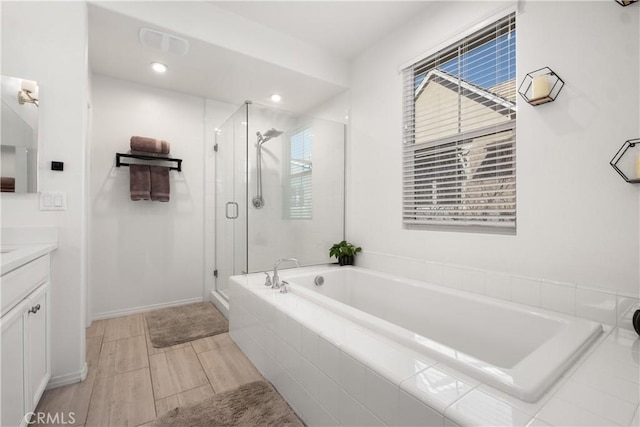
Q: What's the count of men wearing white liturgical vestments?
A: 0